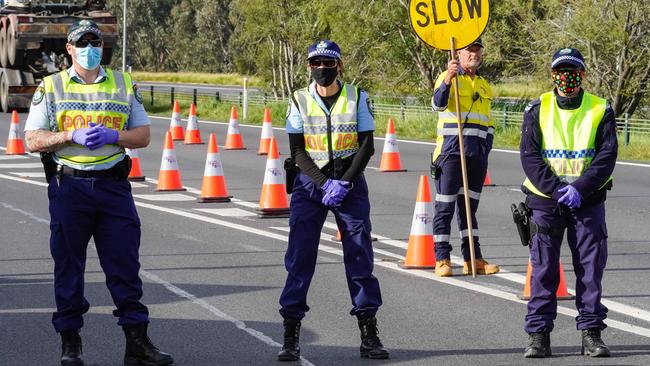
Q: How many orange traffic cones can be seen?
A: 14